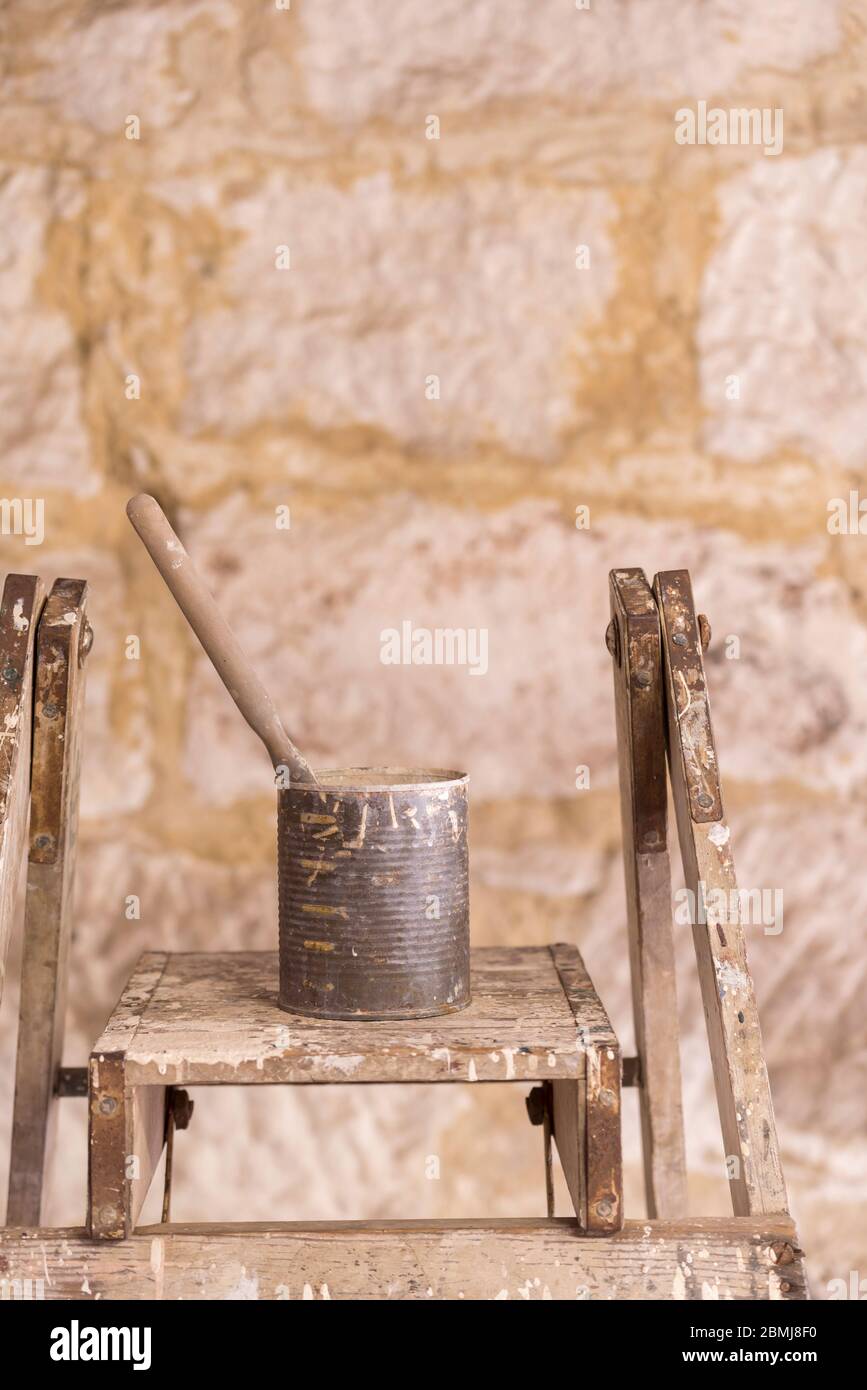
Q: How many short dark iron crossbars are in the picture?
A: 2